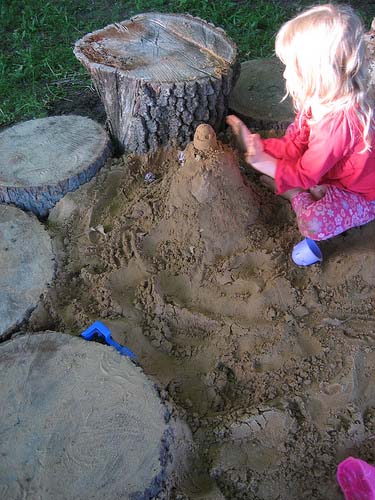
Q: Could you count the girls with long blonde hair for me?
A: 1